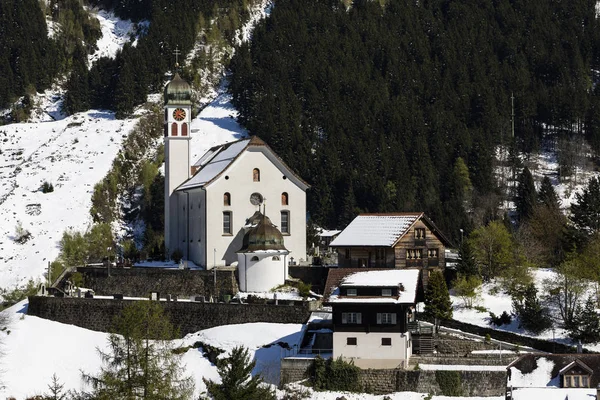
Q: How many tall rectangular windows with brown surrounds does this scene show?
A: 2